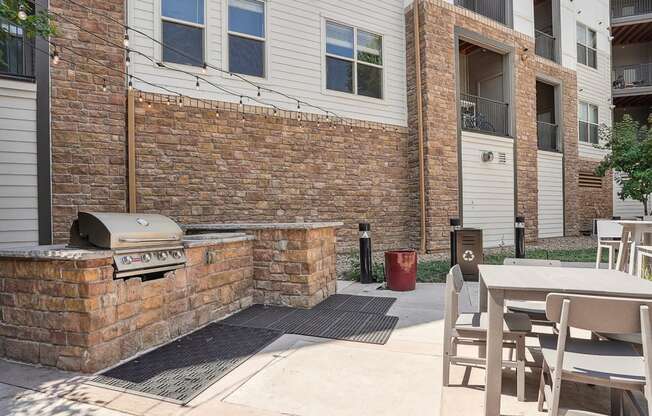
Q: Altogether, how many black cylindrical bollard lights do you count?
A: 3